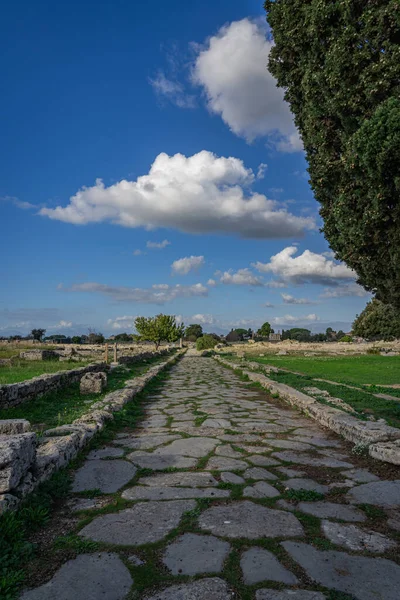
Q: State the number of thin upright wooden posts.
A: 2